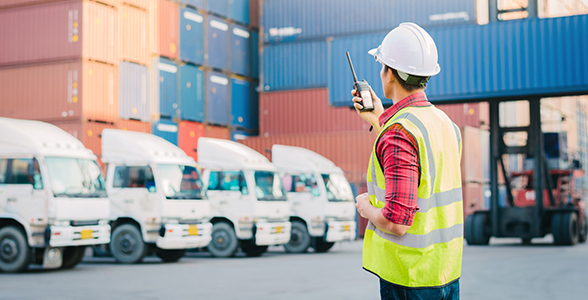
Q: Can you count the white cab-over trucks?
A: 4